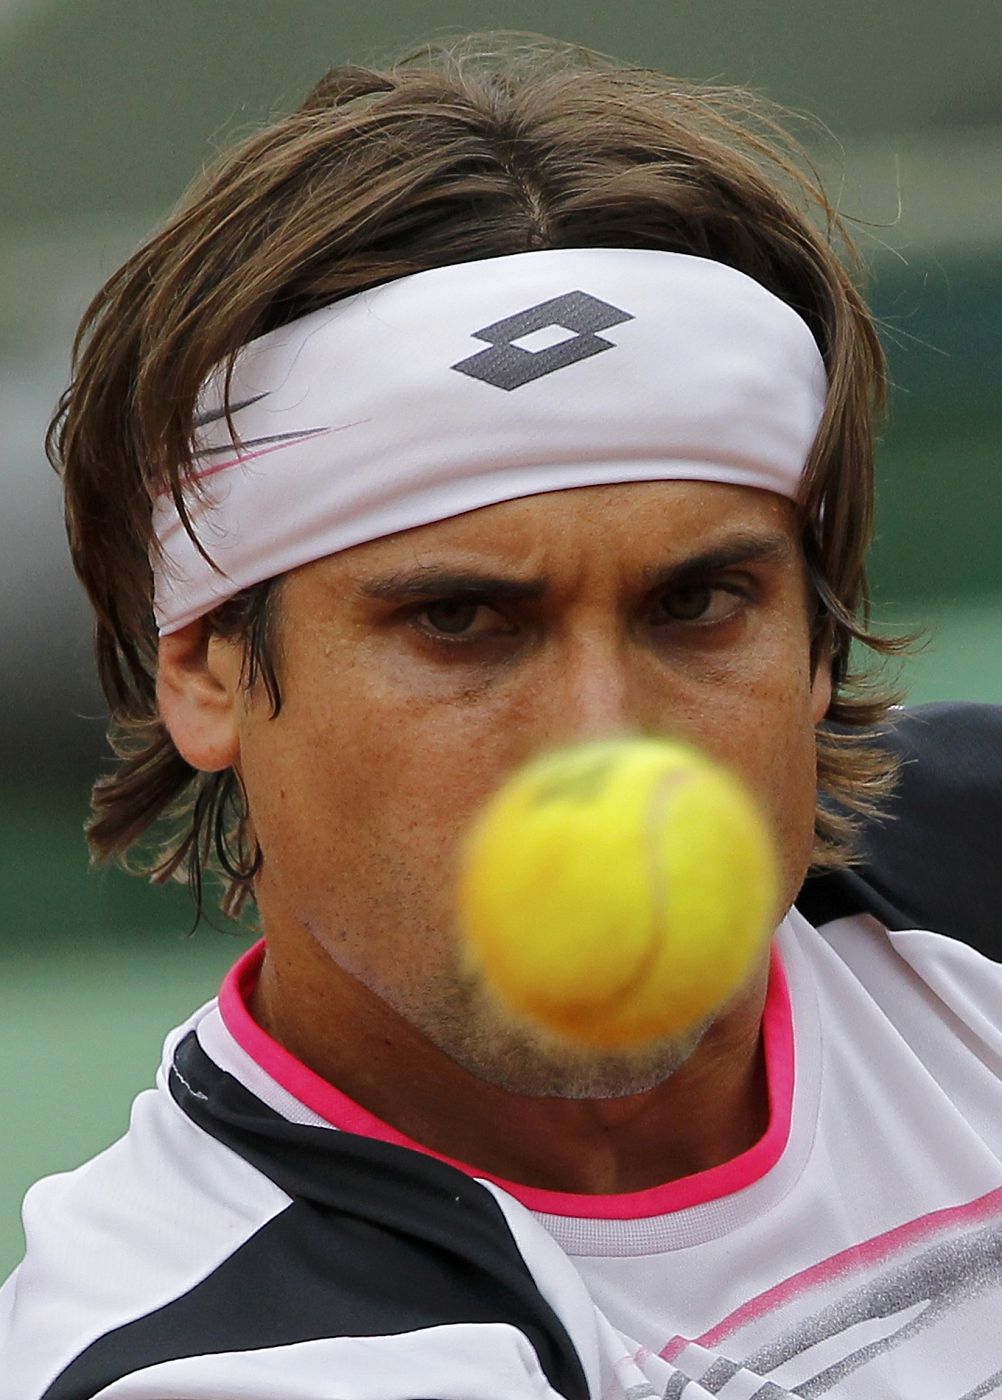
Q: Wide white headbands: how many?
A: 1